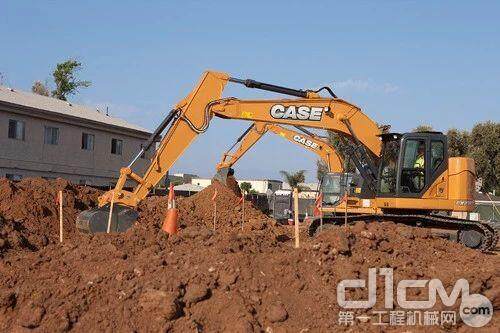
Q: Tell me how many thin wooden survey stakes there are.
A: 7